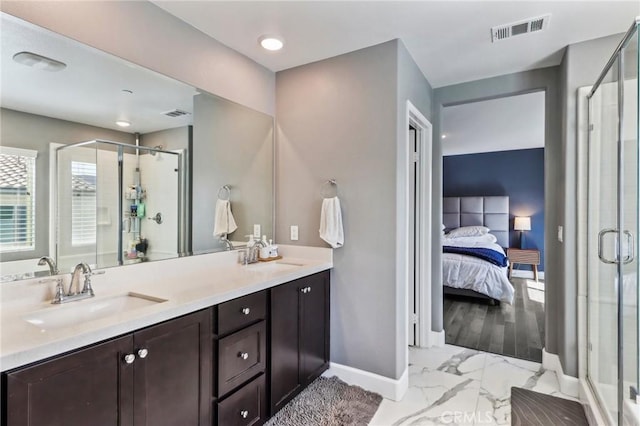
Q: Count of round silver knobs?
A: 7